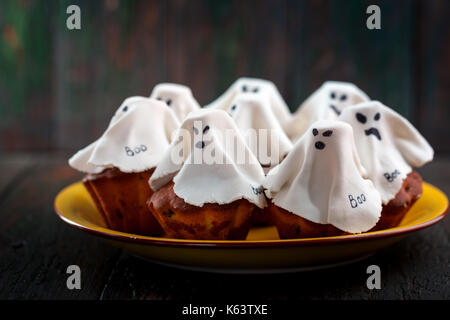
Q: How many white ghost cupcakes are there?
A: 8